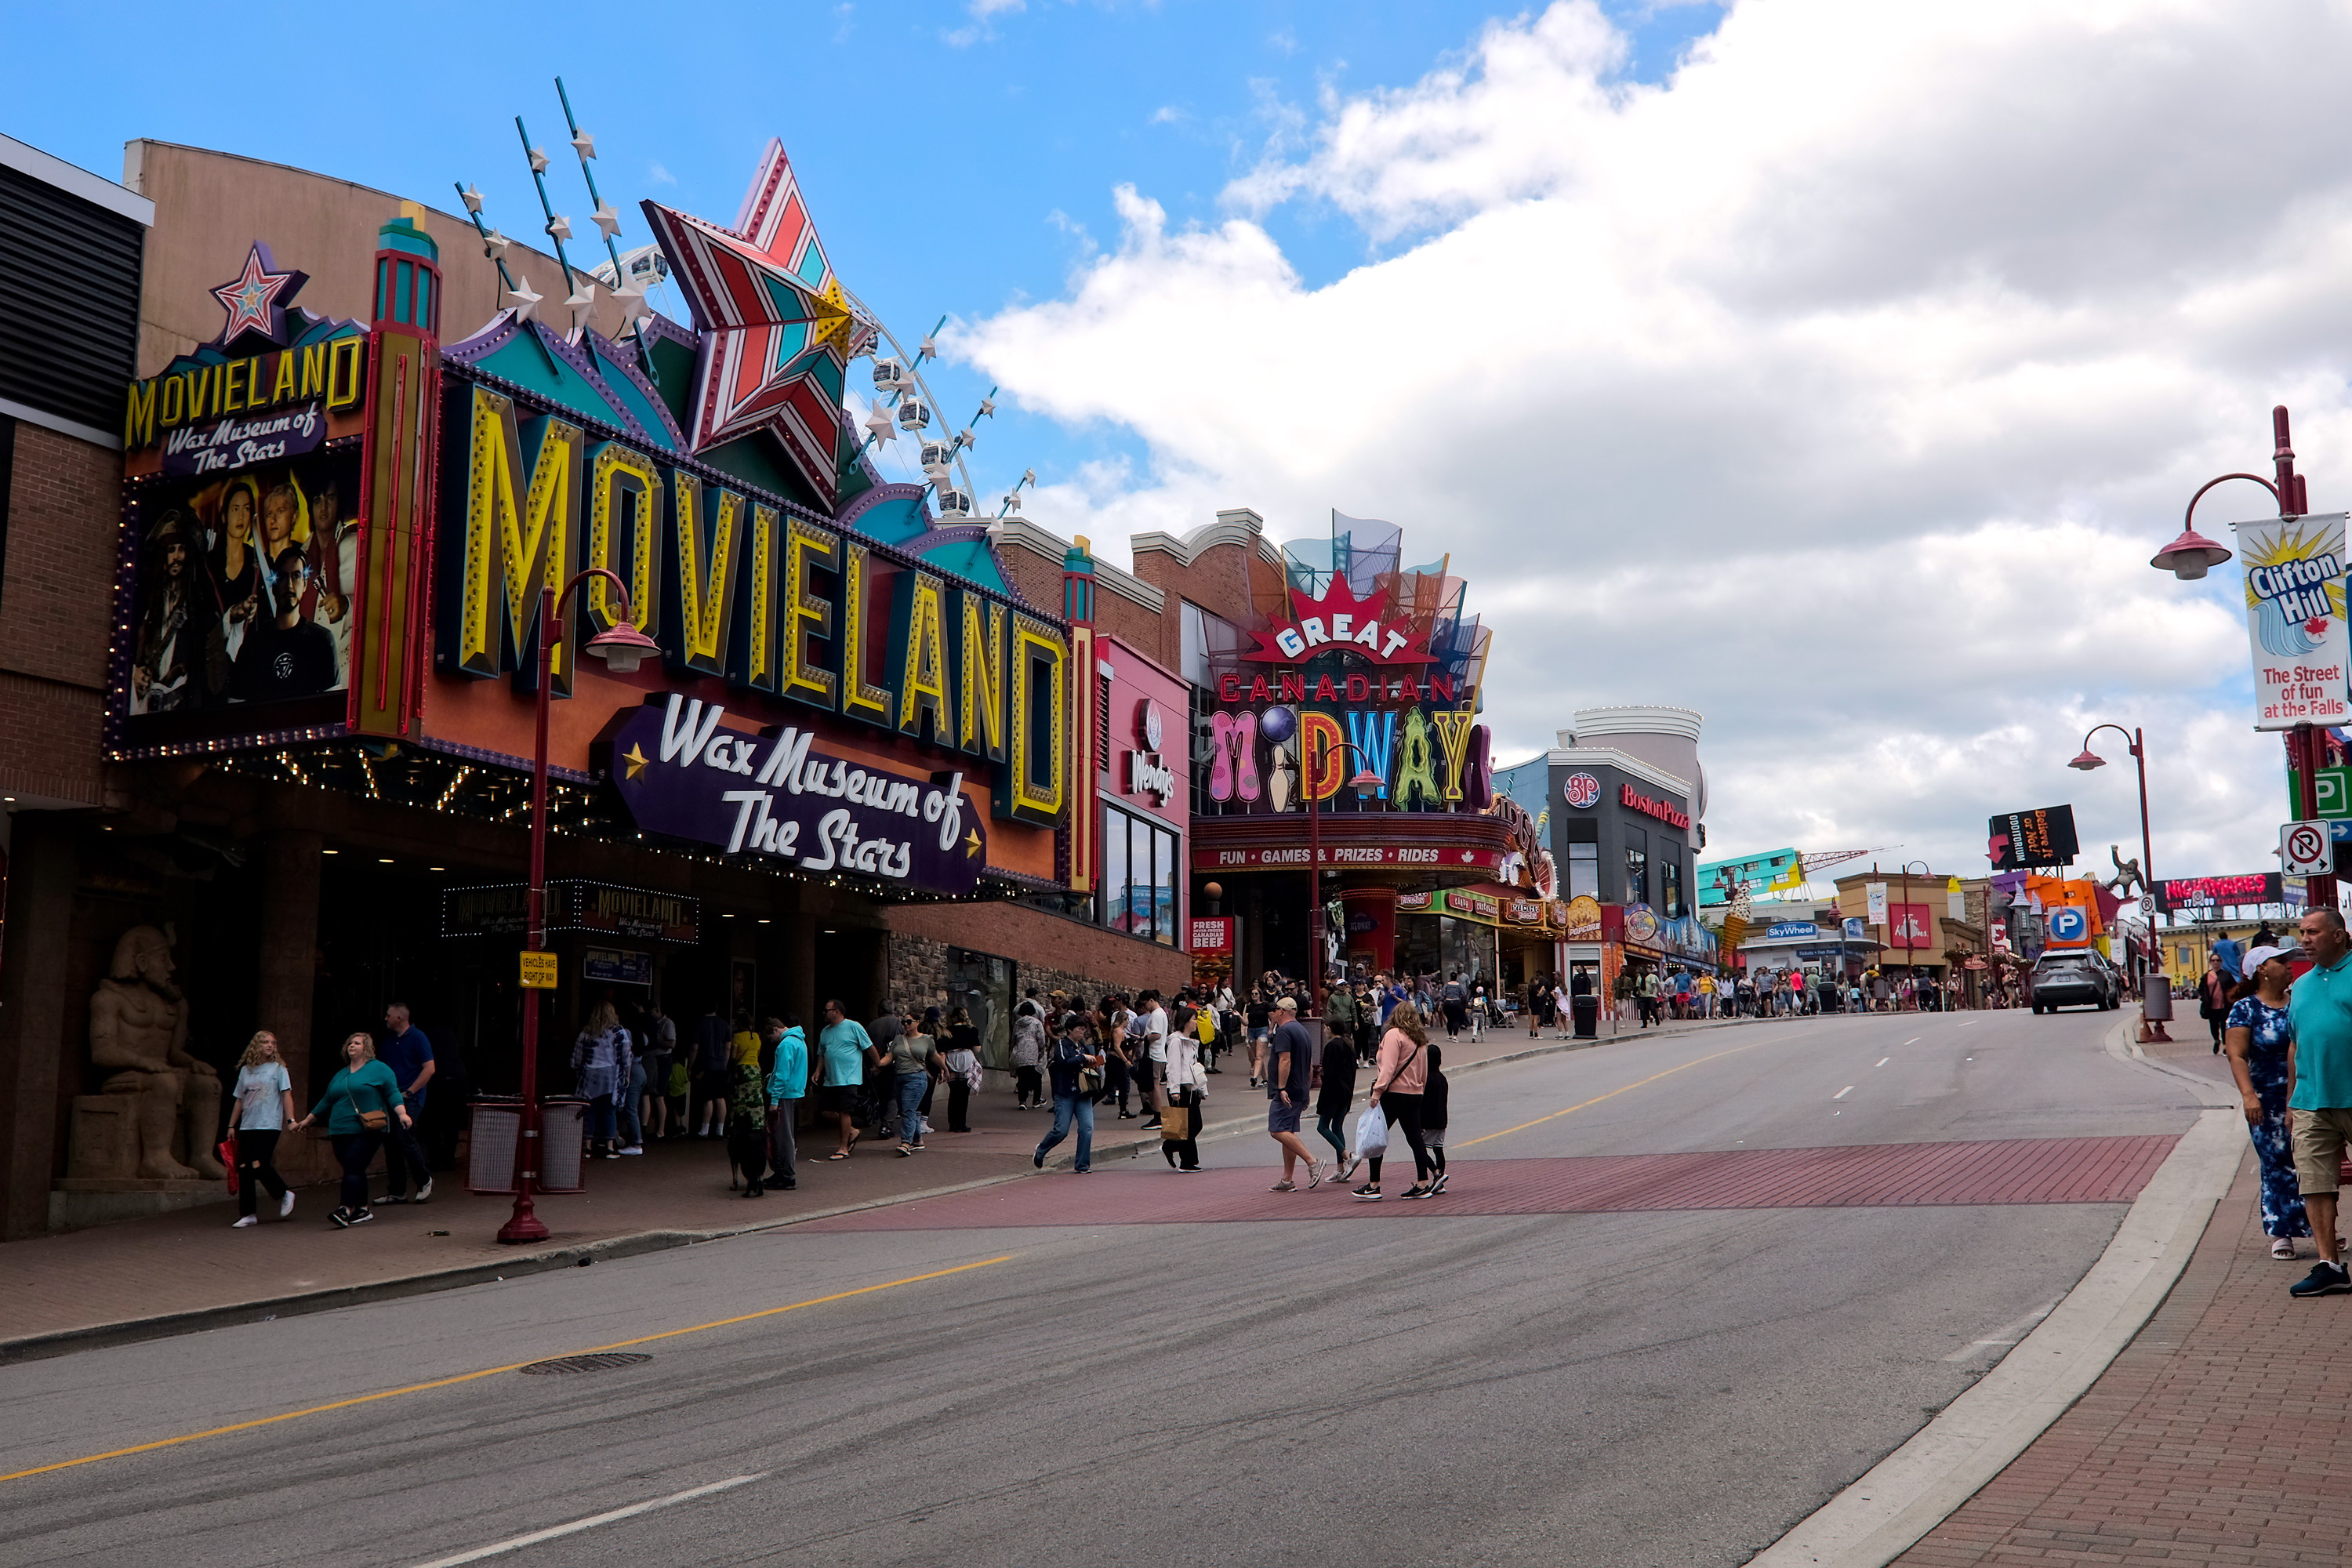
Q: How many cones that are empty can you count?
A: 0